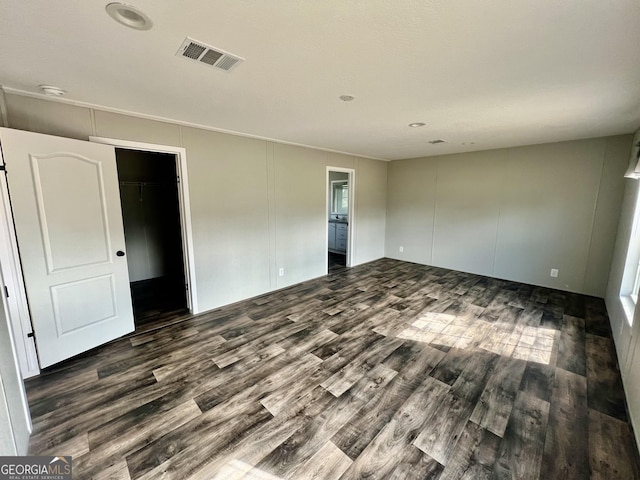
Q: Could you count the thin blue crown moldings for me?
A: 0